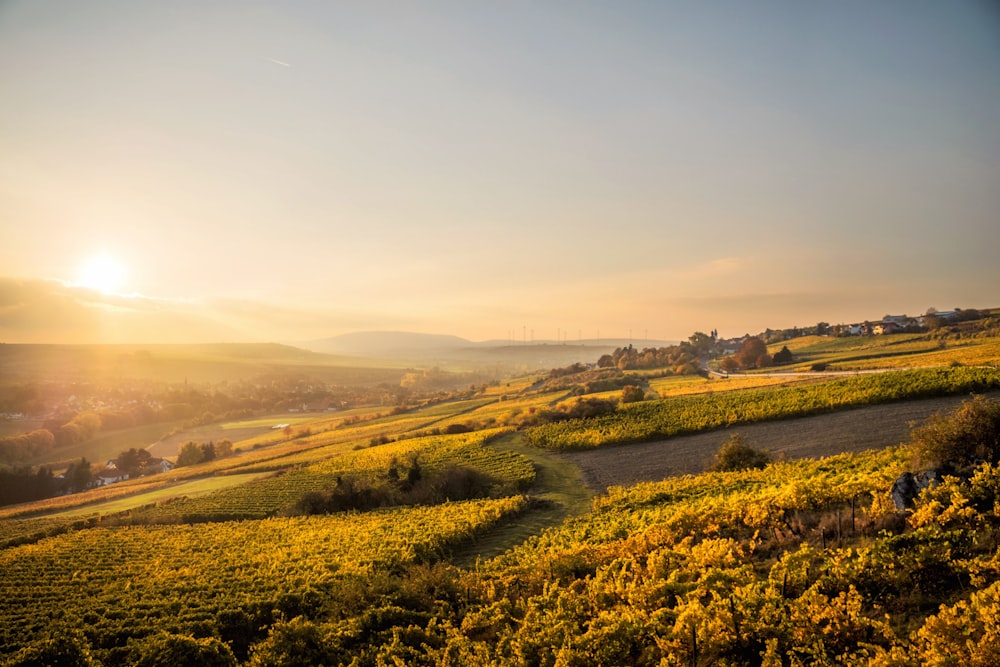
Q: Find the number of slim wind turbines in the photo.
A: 10